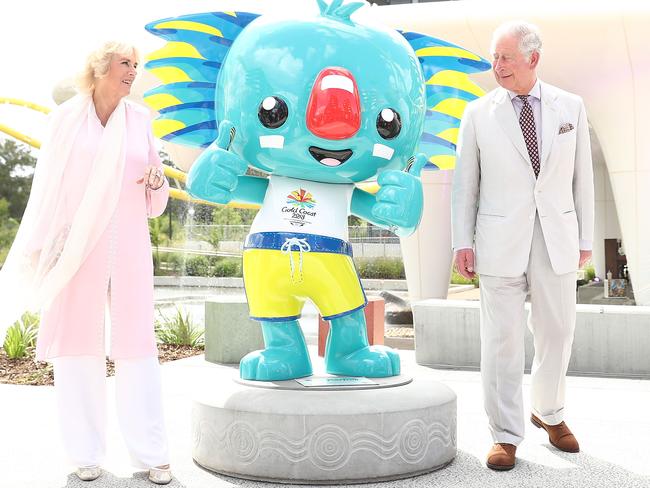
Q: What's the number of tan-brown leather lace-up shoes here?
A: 2